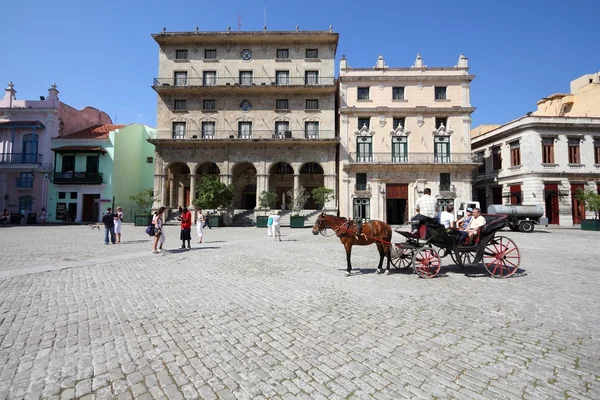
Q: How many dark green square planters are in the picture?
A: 5